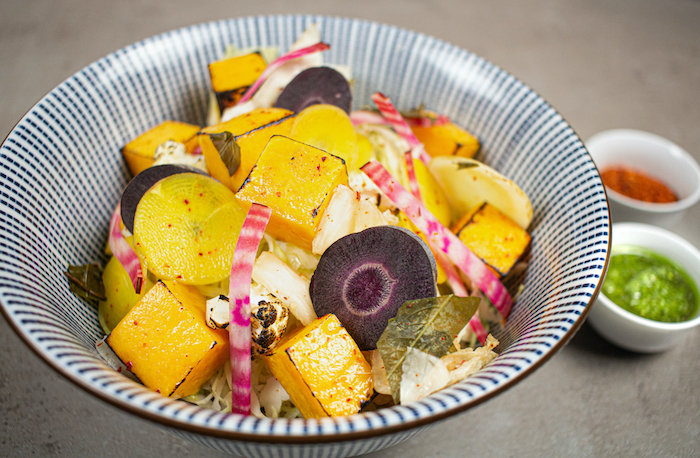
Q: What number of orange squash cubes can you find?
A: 8